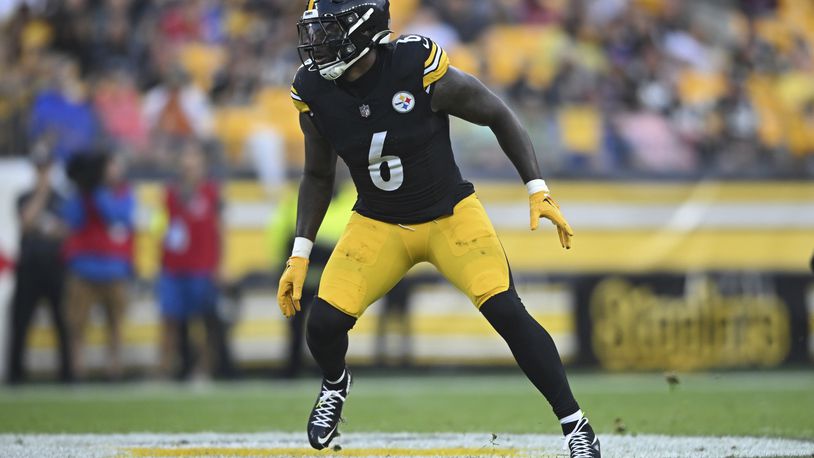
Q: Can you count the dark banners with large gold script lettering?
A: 1